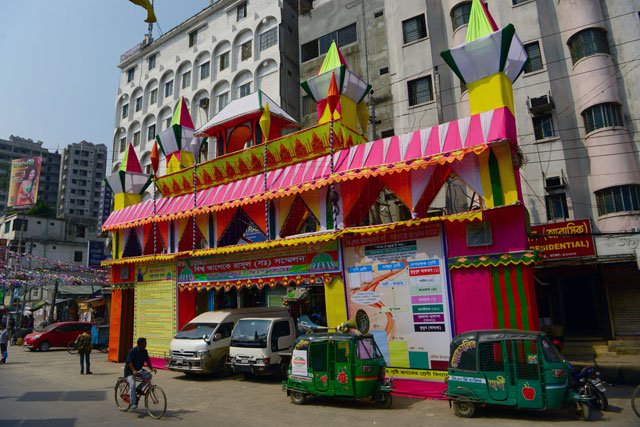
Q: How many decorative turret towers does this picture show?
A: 4